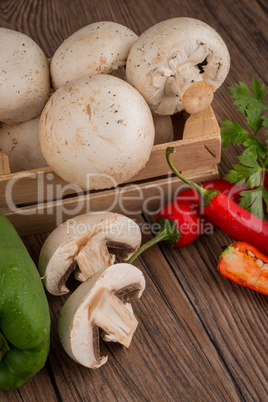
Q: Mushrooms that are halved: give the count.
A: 2